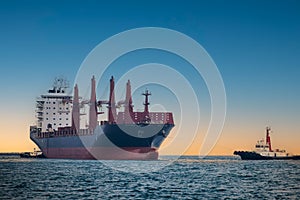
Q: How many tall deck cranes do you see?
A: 4